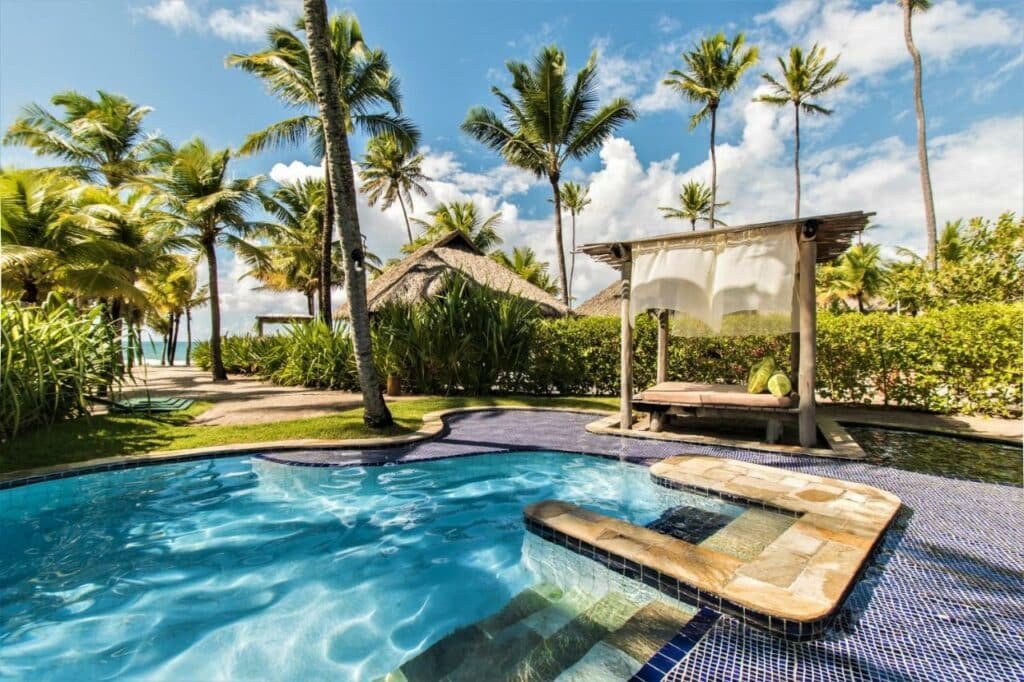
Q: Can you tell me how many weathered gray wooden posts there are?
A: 4